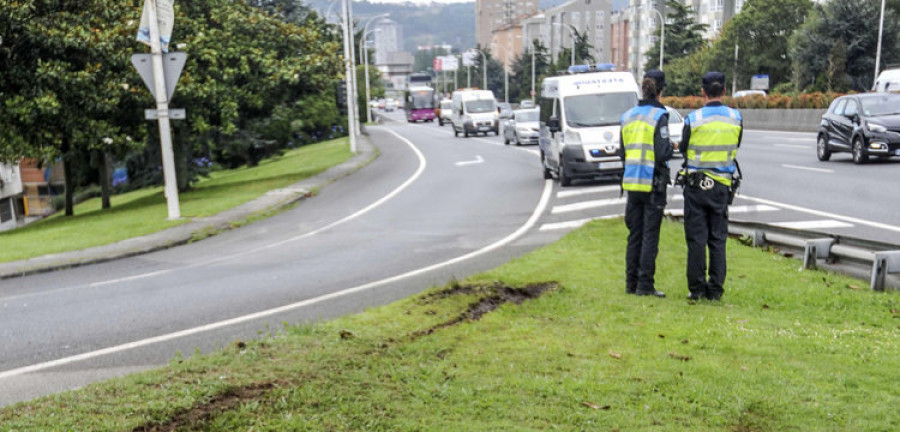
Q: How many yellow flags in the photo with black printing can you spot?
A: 0